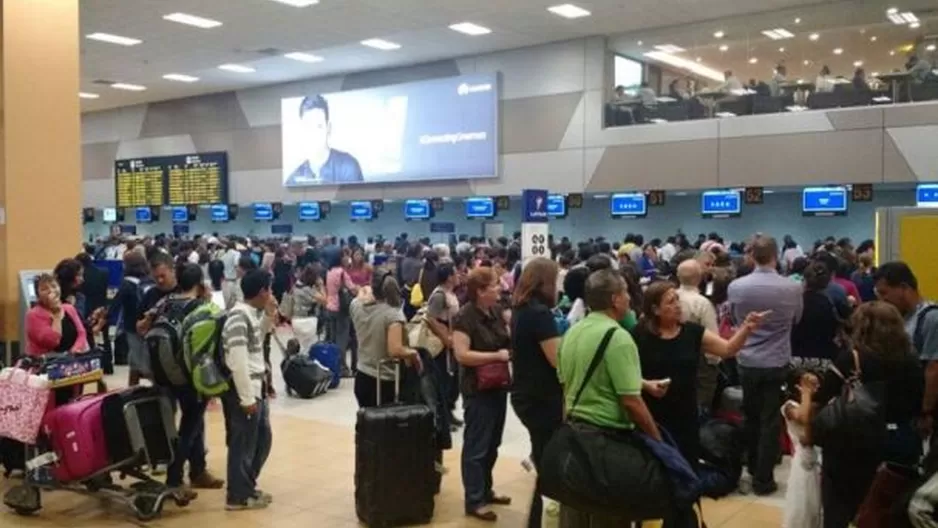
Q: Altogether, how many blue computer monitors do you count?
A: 13